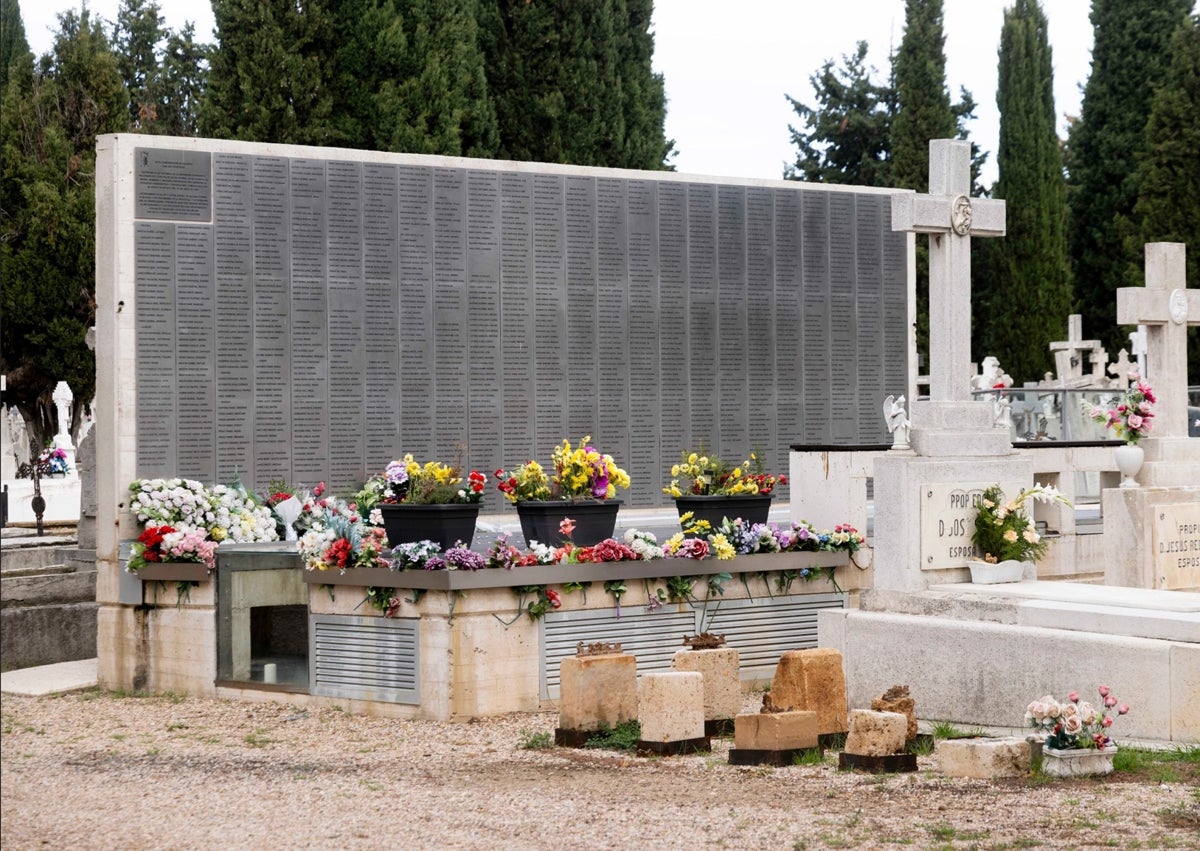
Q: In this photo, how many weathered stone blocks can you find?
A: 8